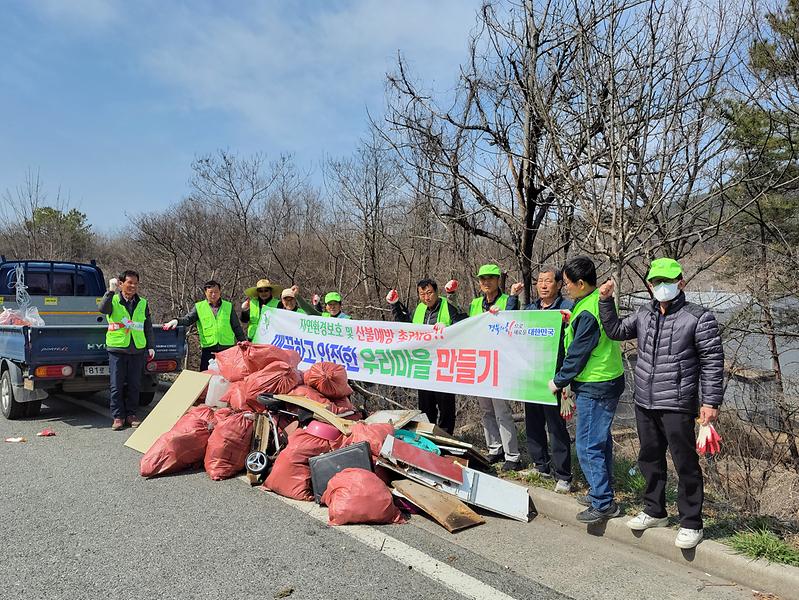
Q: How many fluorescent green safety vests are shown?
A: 8